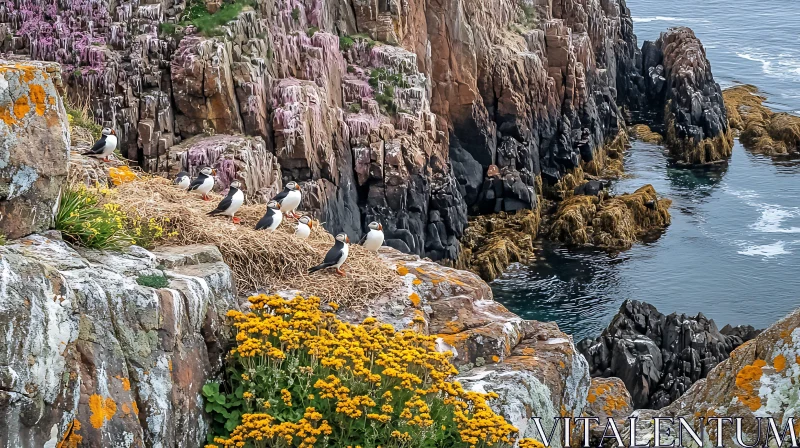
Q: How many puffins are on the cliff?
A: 9